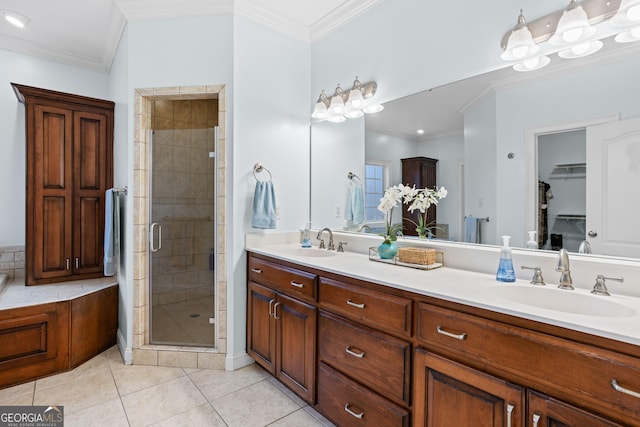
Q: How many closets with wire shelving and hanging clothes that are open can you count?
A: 1